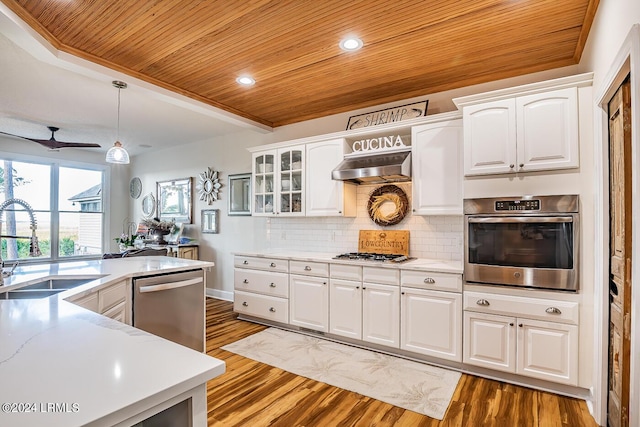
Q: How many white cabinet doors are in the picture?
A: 12